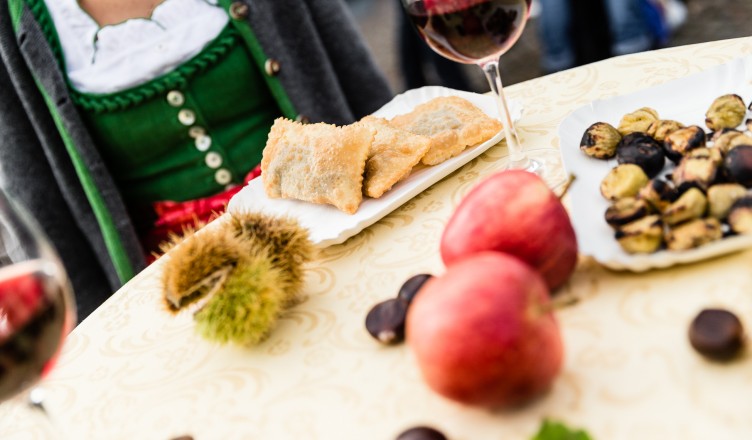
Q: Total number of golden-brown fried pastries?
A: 3